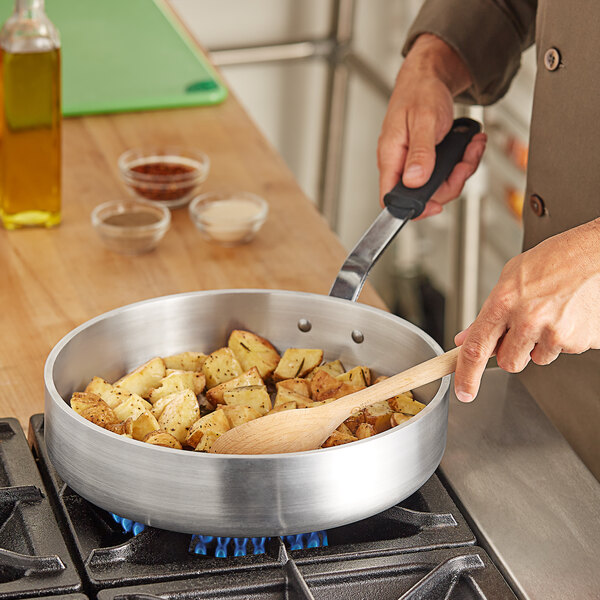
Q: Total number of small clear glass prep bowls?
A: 3